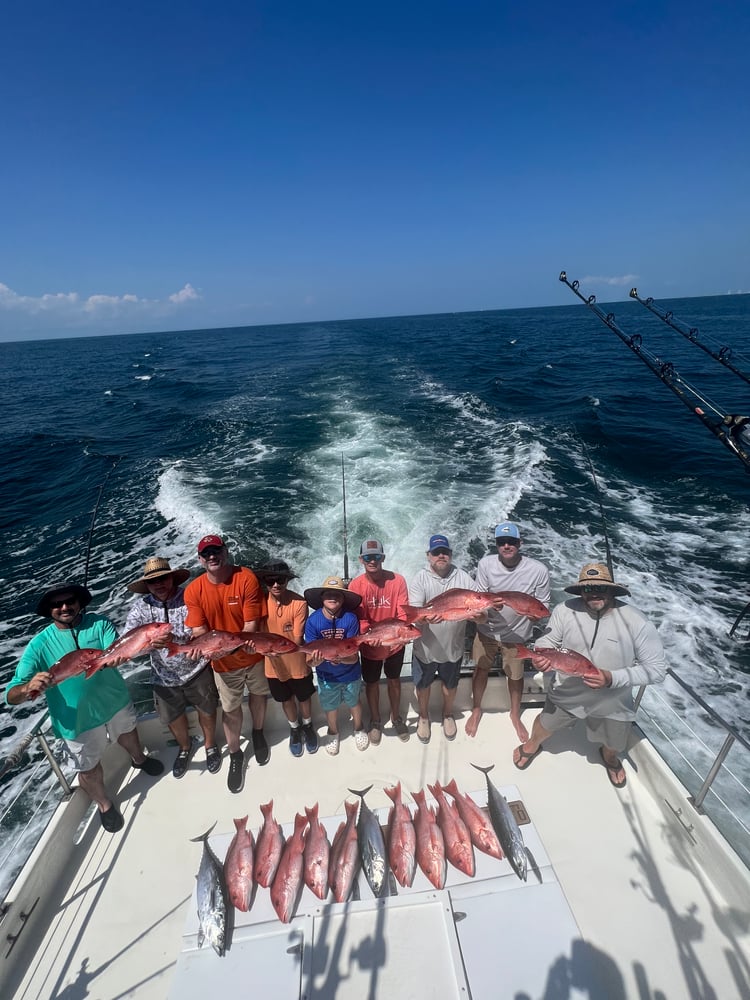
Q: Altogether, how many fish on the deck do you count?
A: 12